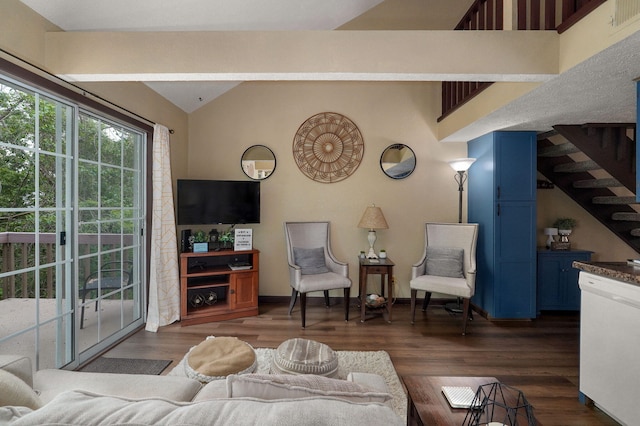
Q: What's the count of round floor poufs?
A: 2